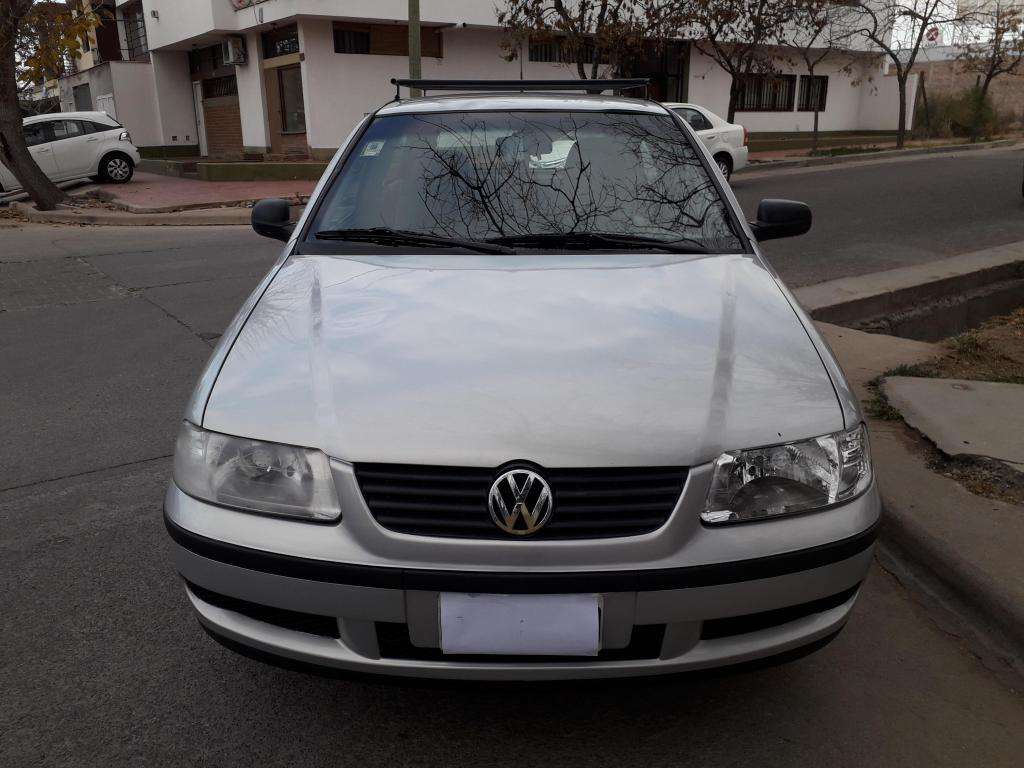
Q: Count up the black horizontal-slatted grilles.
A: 1